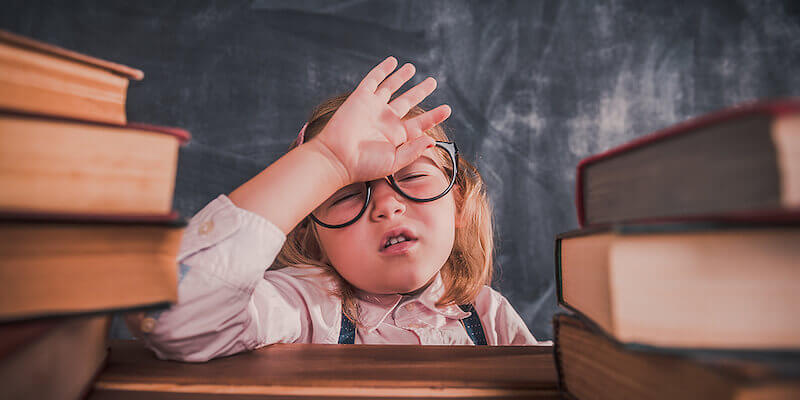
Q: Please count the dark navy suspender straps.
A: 2